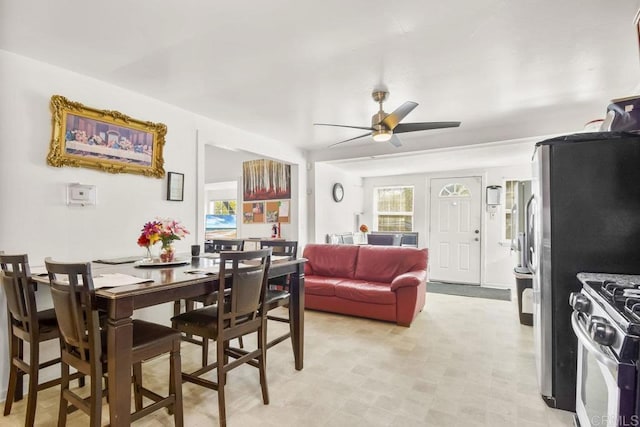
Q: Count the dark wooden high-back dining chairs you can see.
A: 5